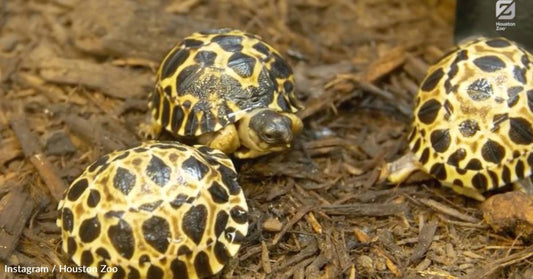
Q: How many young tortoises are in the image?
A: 3